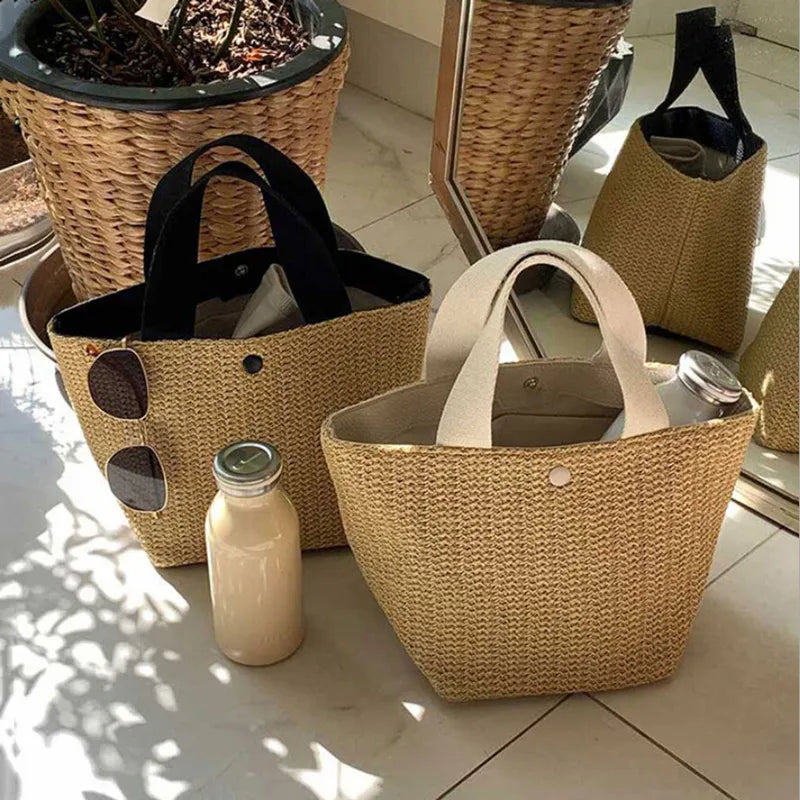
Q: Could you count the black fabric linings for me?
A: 2